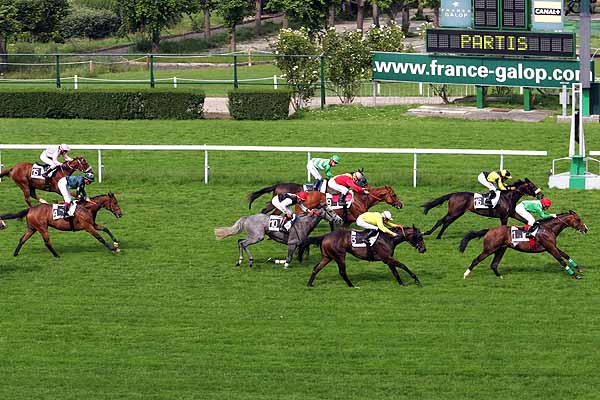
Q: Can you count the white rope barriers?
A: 2